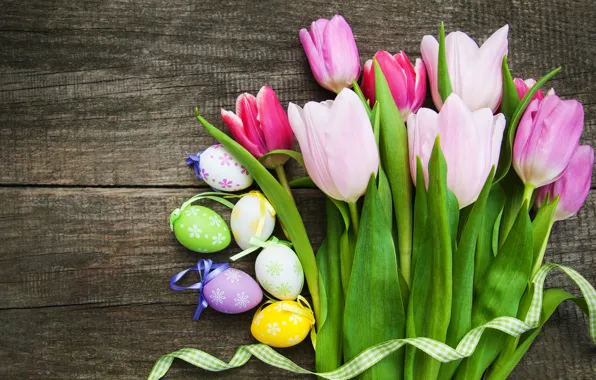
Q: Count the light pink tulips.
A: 3